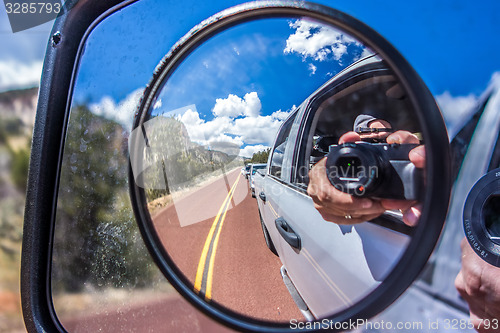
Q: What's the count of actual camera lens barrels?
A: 1